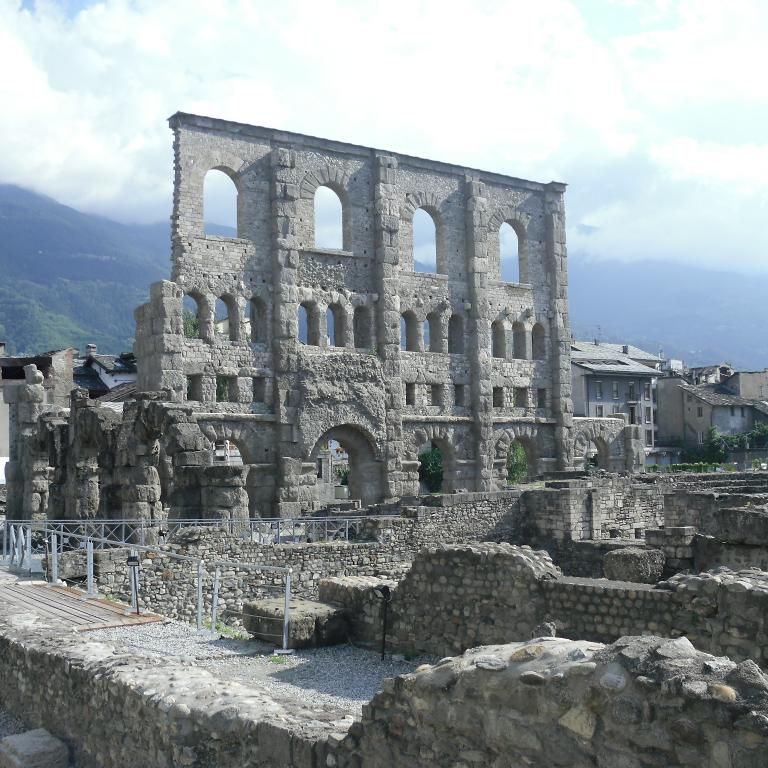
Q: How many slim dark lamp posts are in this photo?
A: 2